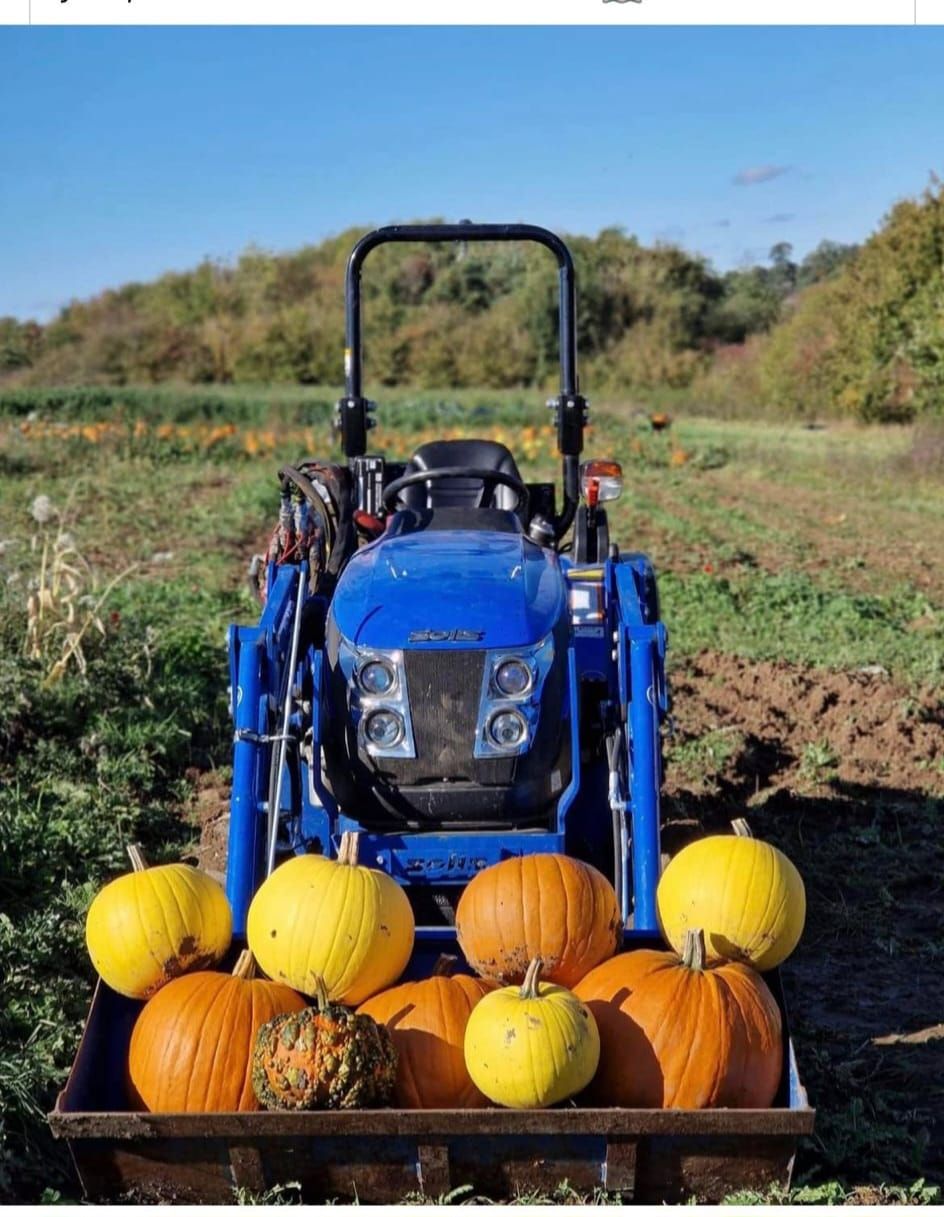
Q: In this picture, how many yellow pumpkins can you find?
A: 4